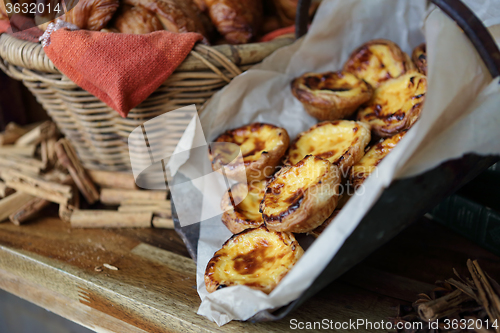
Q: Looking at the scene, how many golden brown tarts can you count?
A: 10